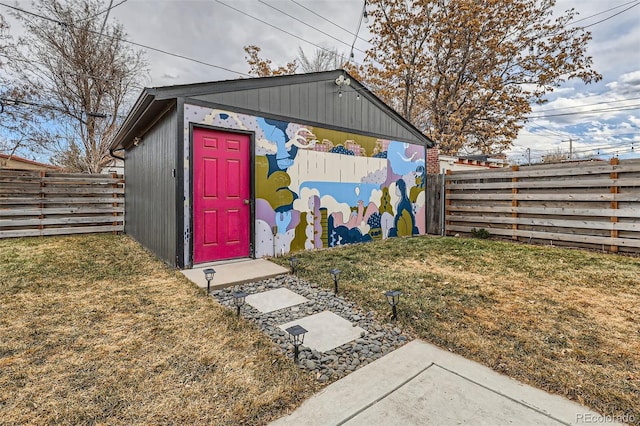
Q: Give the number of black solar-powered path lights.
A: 6